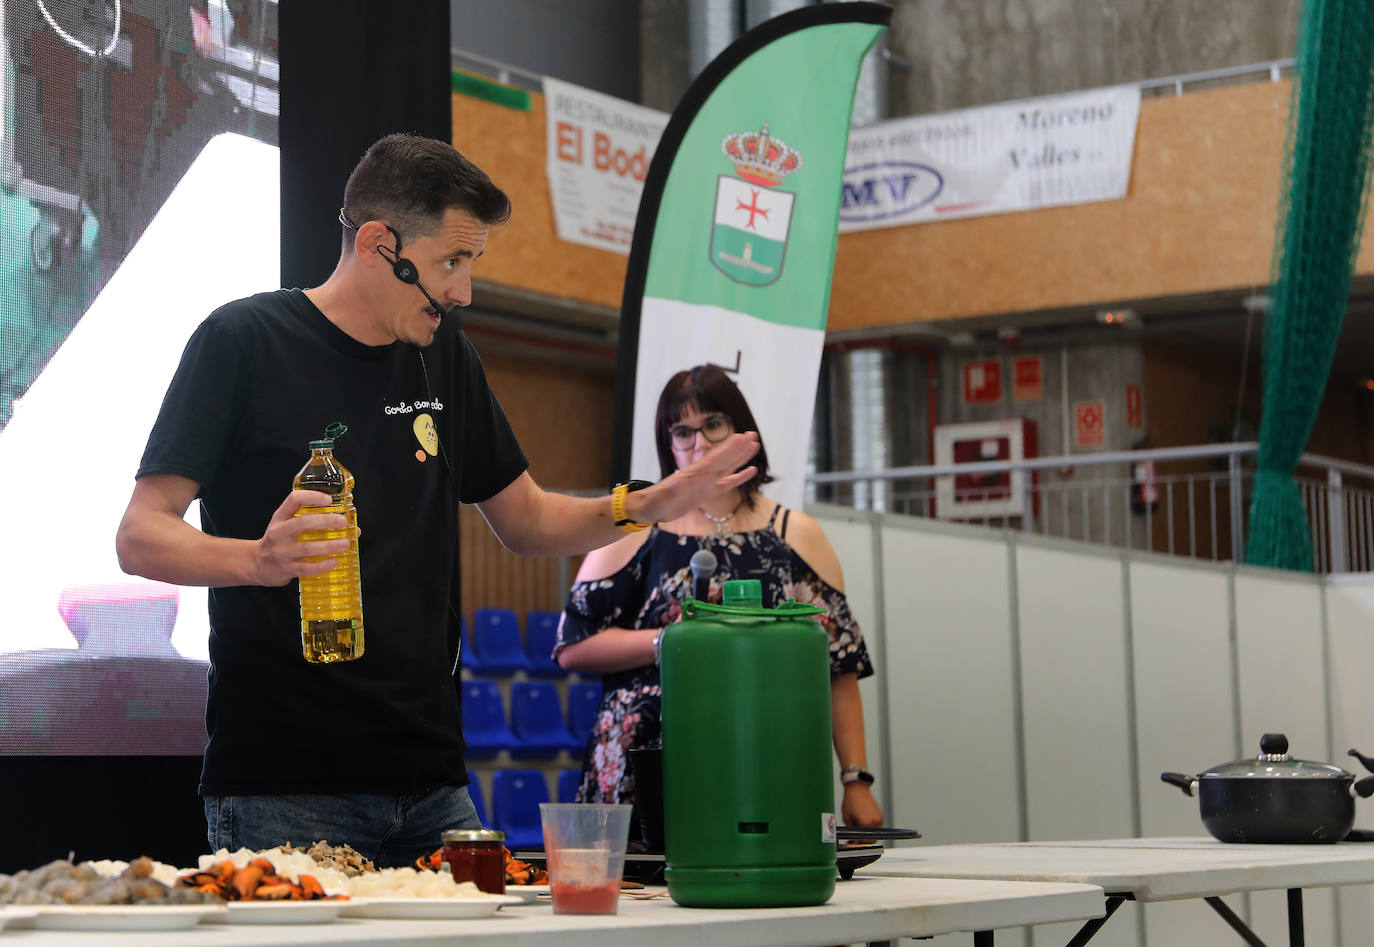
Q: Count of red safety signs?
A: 4